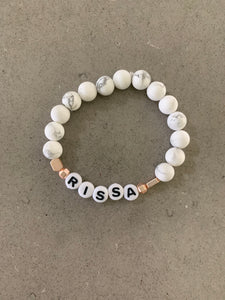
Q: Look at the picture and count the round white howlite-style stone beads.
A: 14